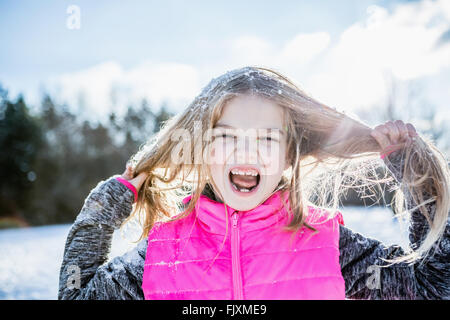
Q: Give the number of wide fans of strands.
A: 2